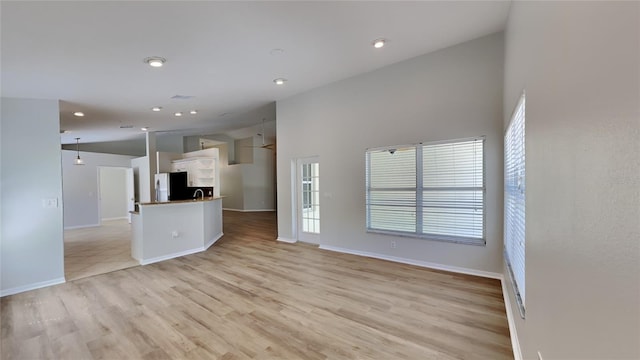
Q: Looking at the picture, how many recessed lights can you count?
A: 8